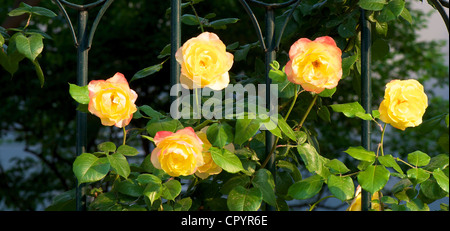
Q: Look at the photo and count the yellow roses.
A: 7